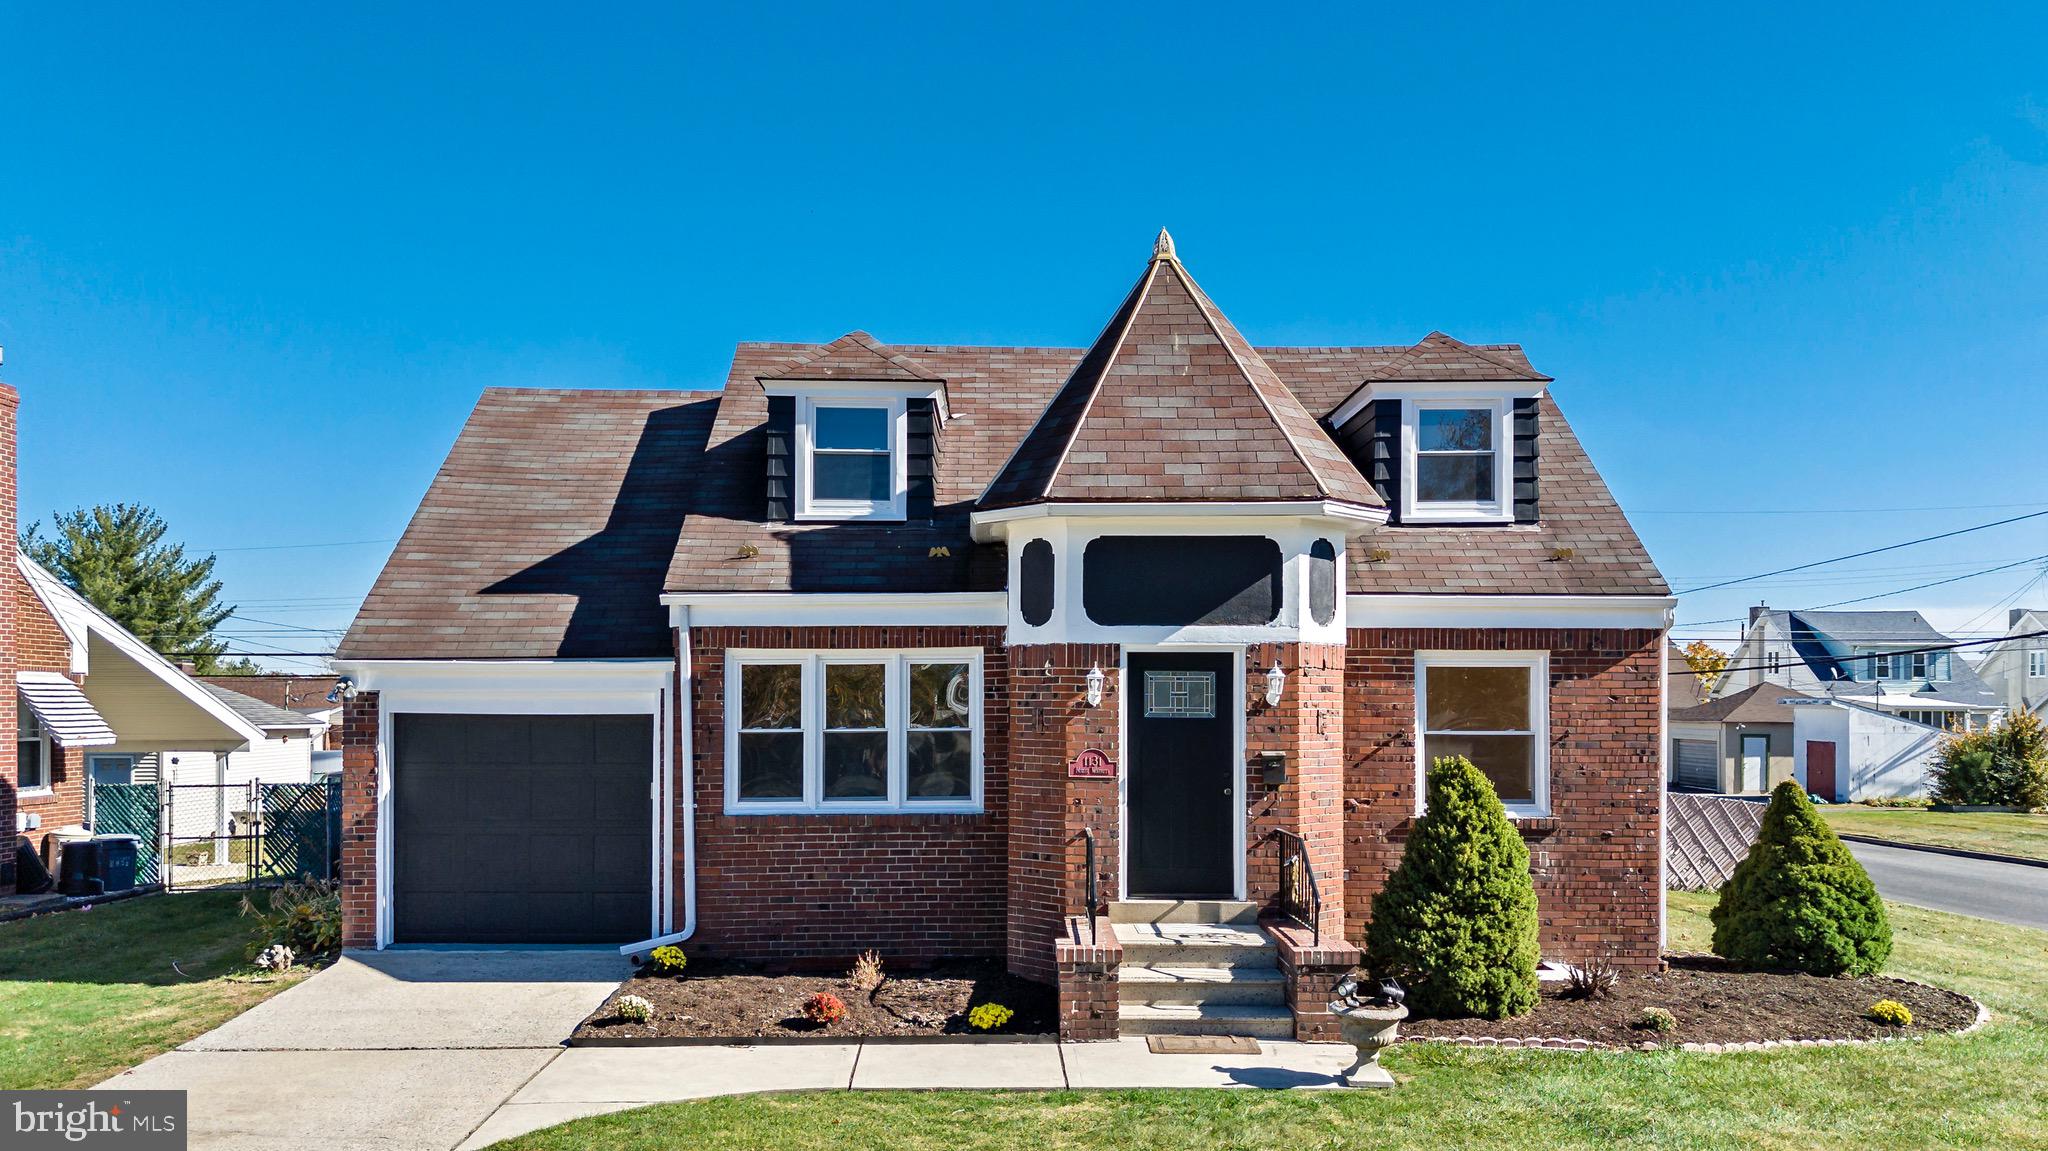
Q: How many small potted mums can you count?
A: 6